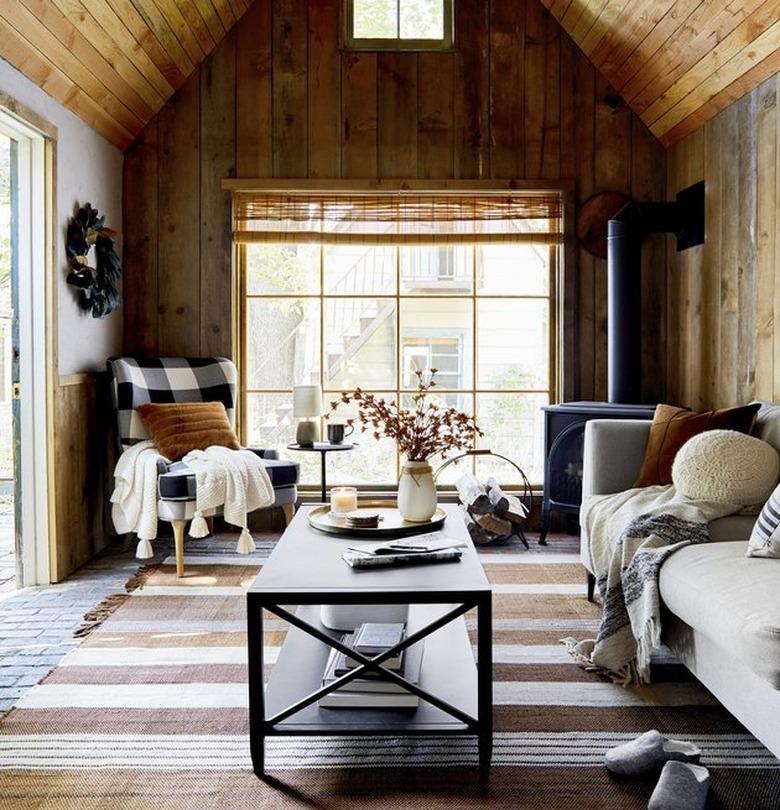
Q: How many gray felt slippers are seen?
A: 2